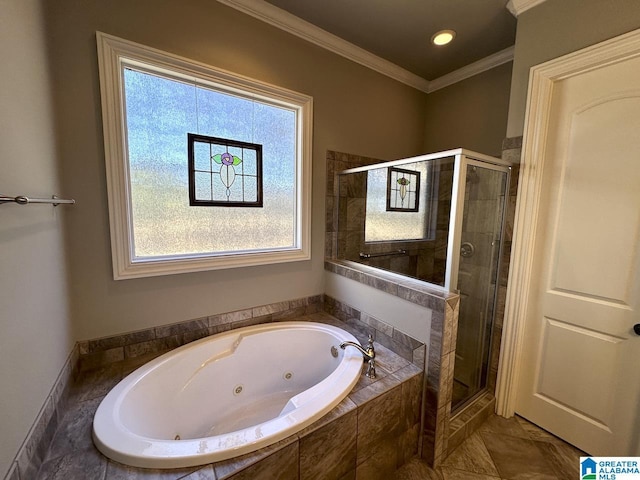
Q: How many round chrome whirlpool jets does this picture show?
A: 3